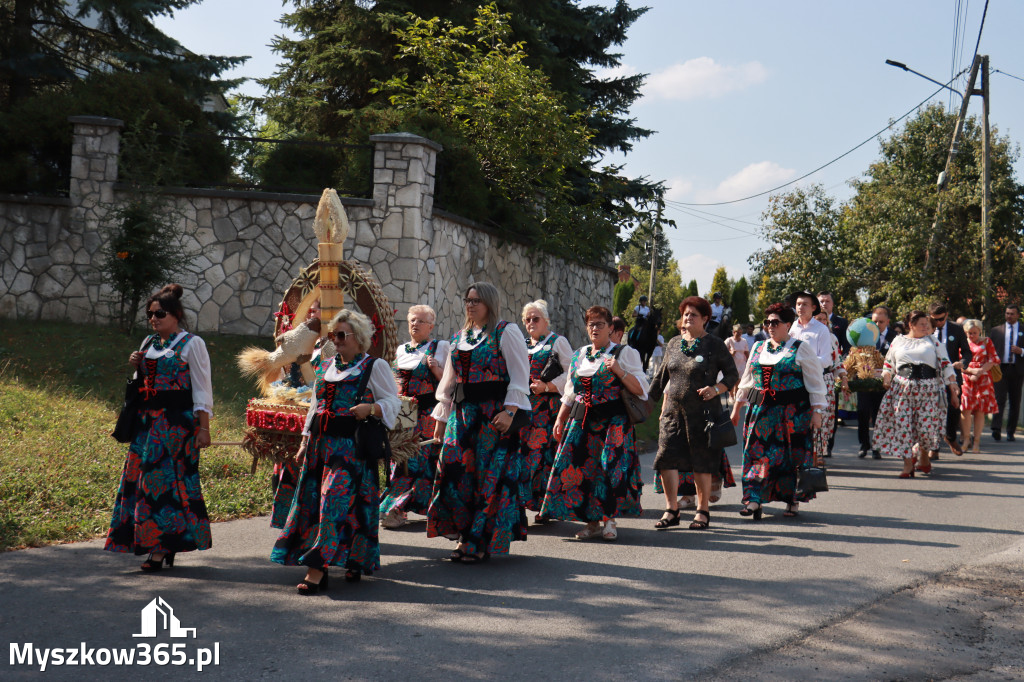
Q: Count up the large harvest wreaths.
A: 2